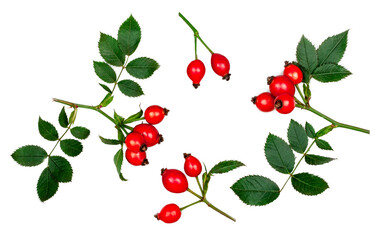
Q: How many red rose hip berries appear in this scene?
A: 13